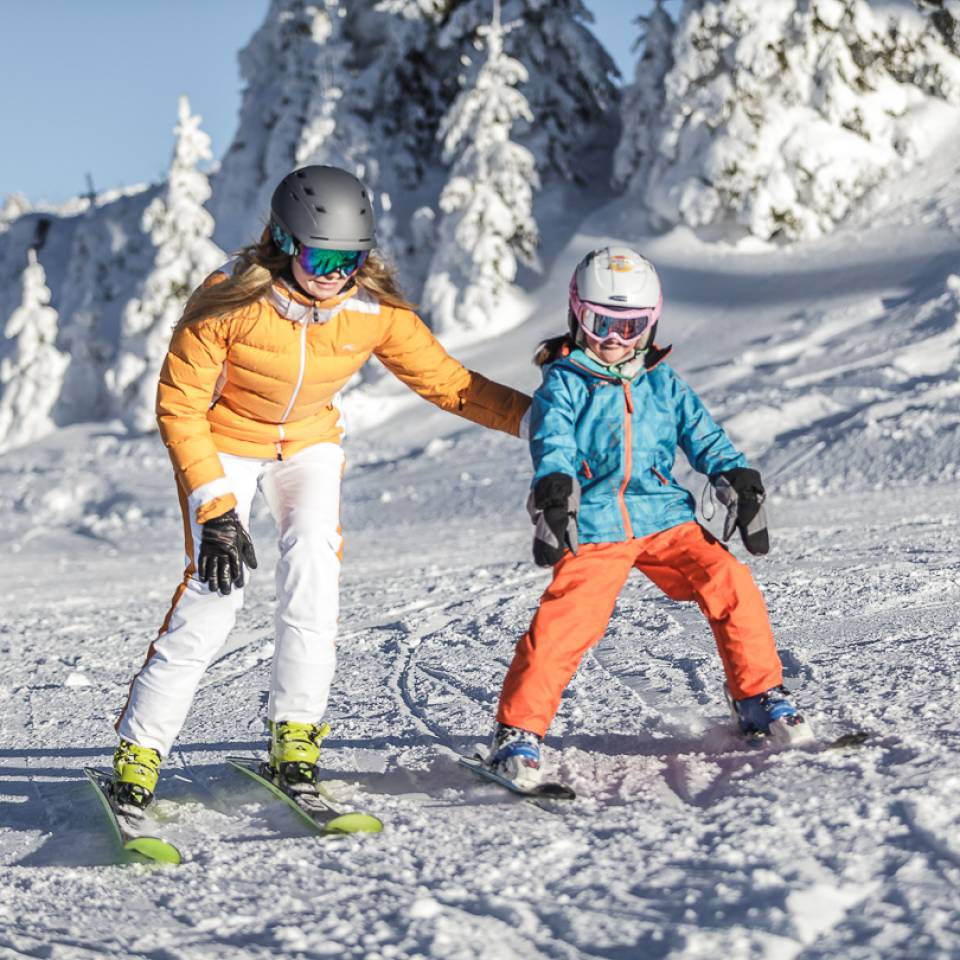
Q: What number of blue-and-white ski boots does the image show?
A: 2